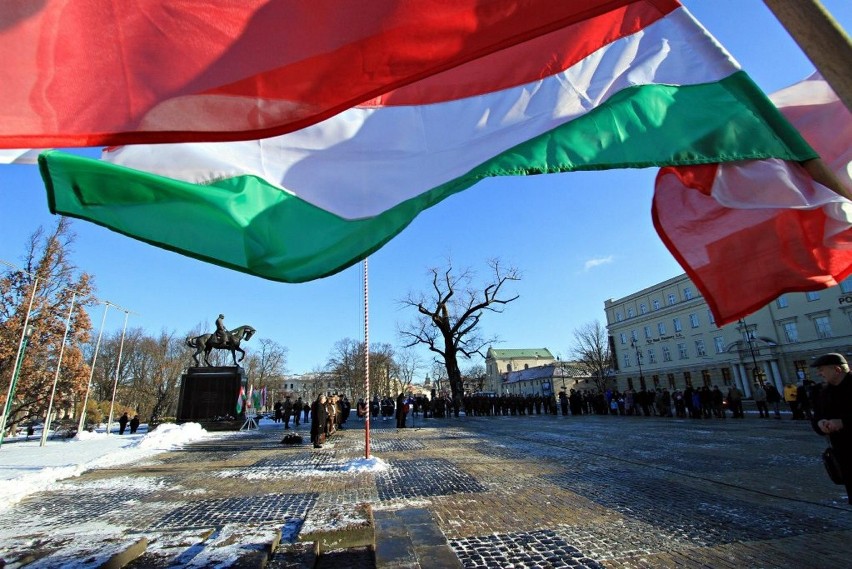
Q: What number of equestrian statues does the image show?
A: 1